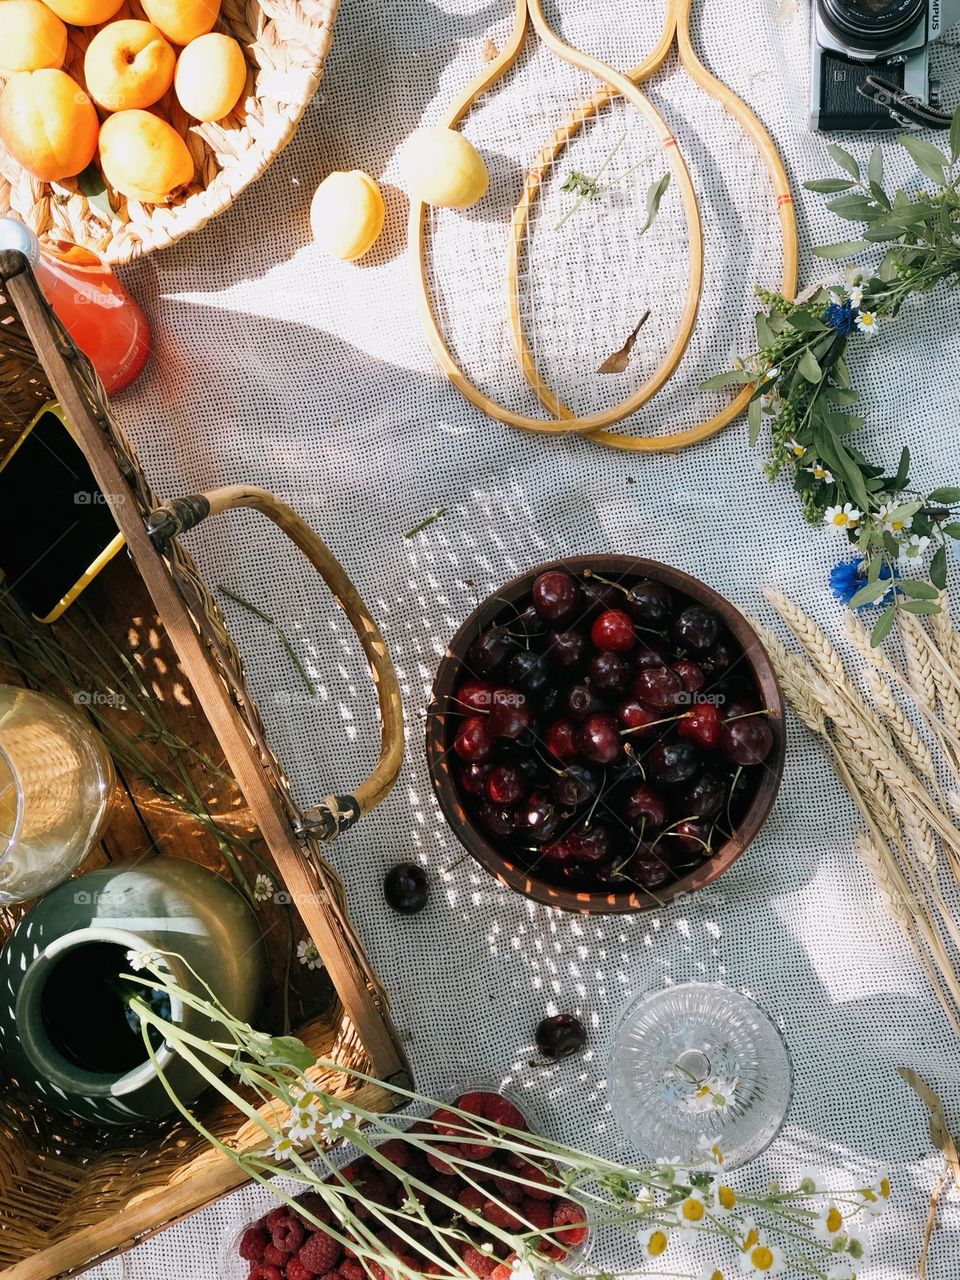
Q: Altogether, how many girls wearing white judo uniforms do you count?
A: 0